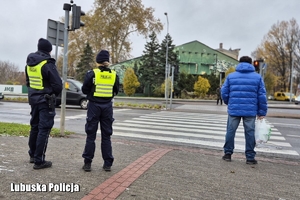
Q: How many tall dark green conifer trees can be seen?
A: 2